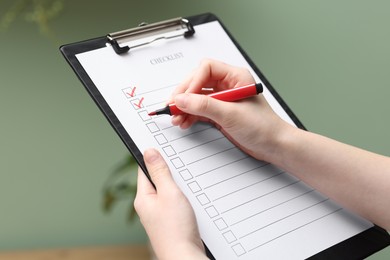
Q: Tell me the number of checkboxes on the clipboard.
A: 14